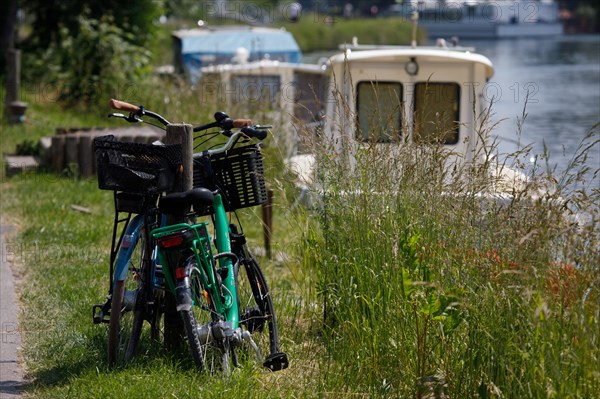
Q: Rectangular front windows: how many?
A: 2